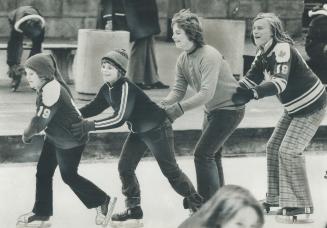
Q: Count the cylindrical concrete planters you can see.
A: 2